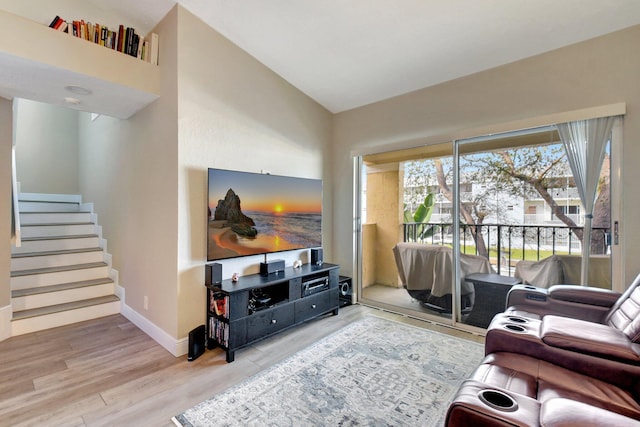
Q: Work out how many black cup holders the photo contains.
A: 4